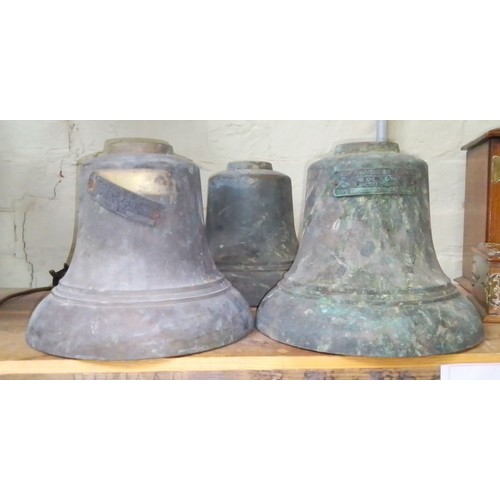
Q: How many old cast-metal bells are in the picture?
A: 3